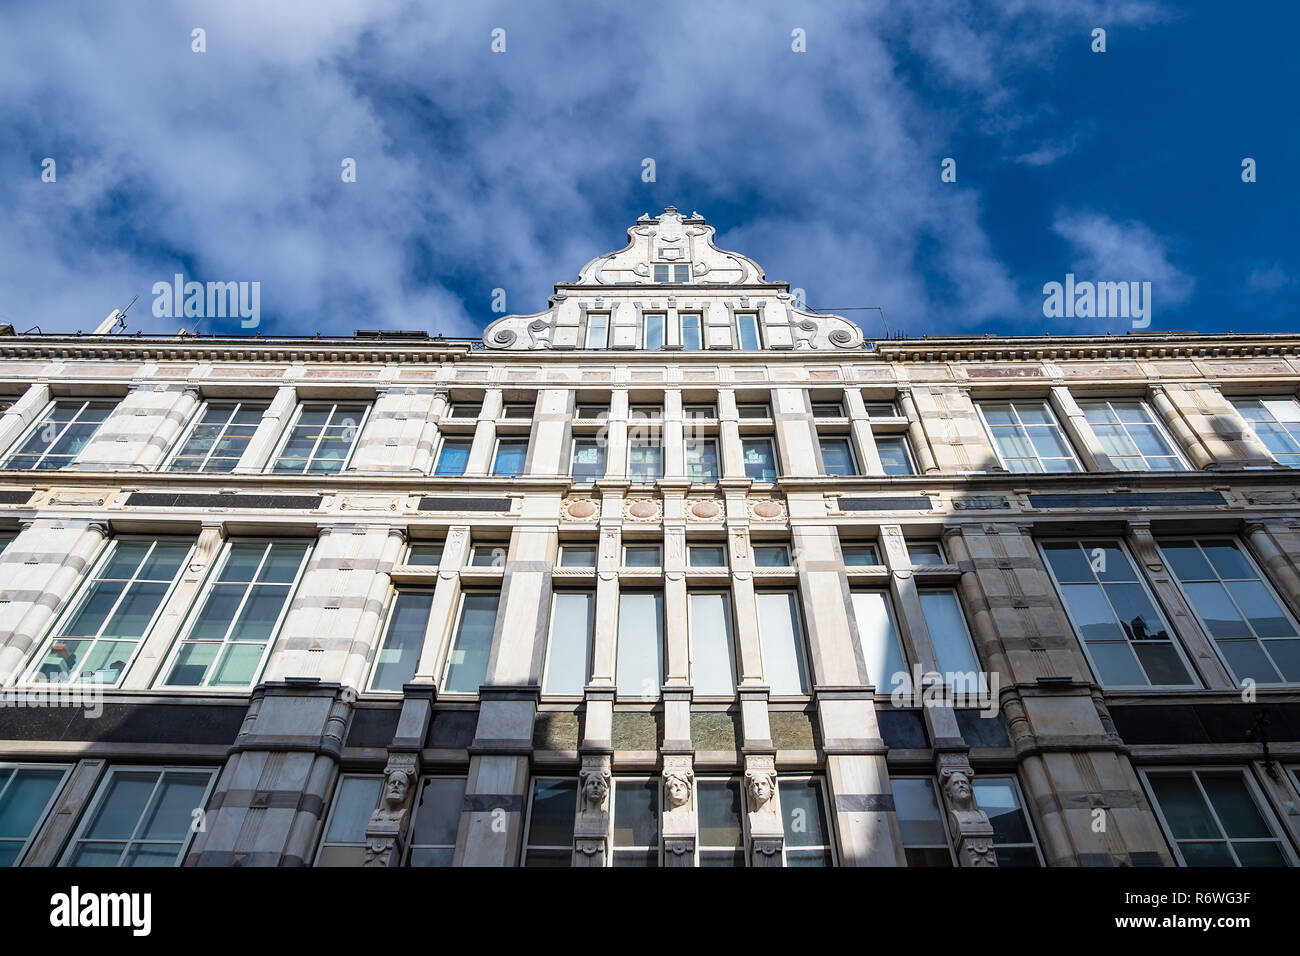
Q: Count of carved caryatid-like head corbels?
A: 5